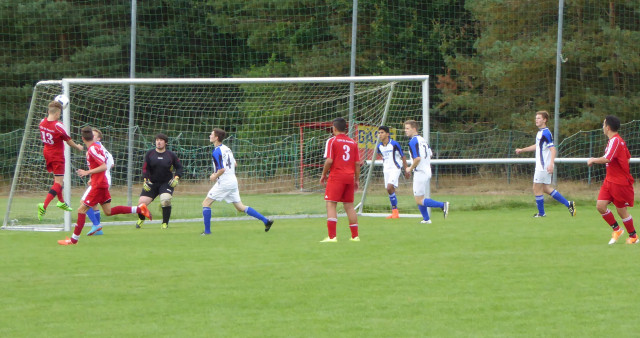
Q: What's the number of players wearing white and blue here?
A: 5